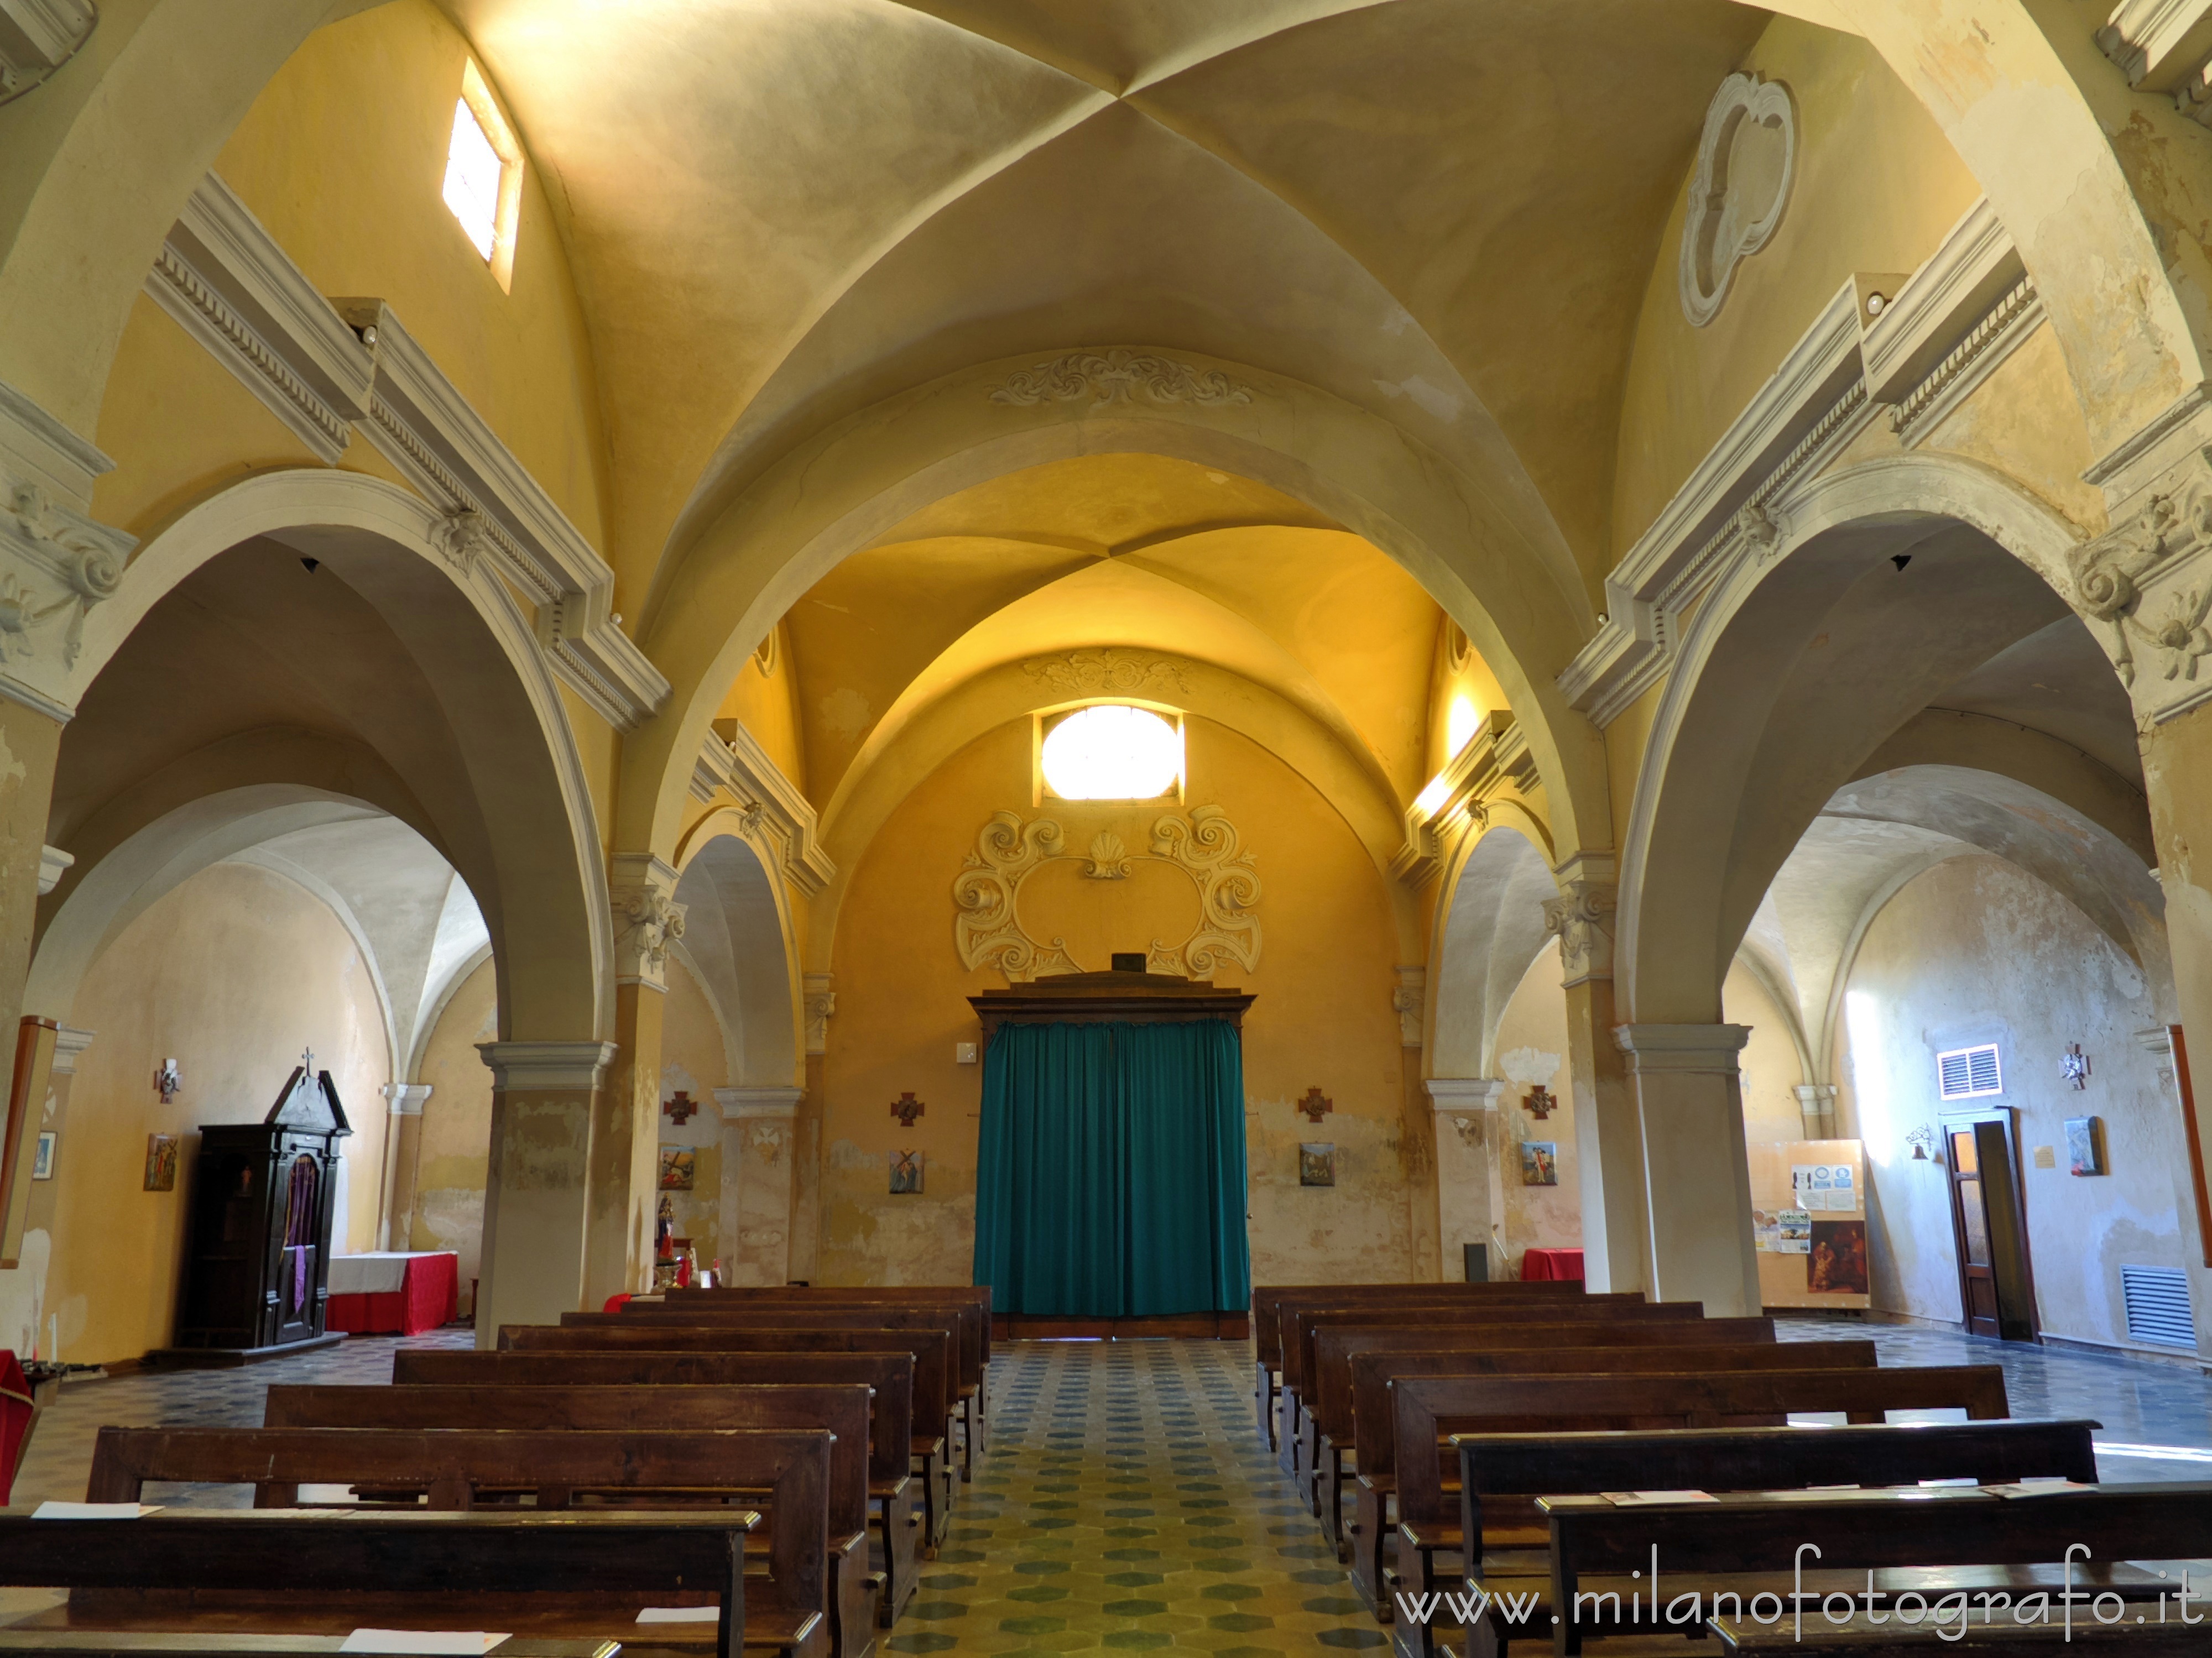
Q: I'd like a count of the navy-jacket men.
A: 0